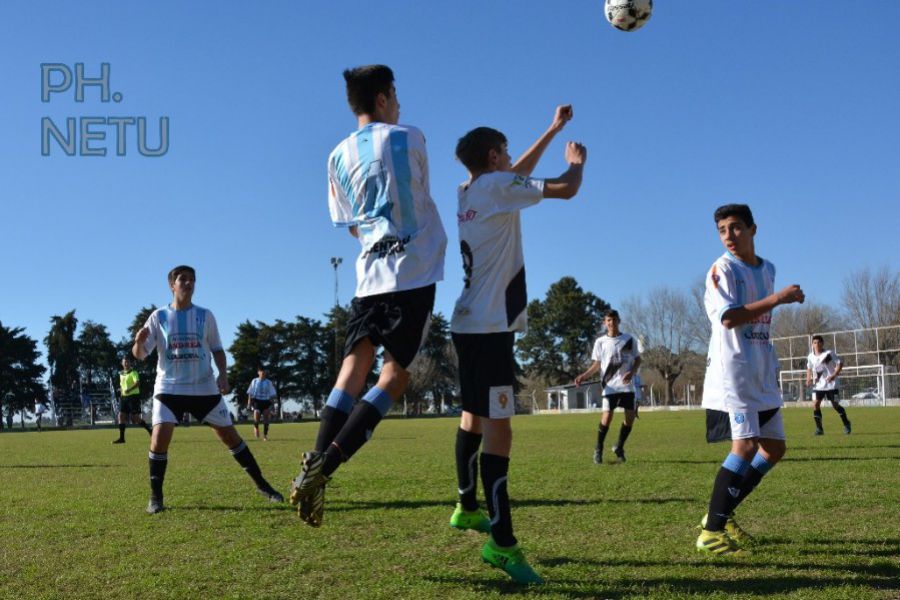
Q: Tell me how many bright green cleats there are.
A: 2